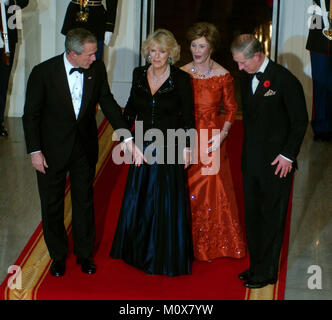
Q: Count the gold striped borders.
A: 2